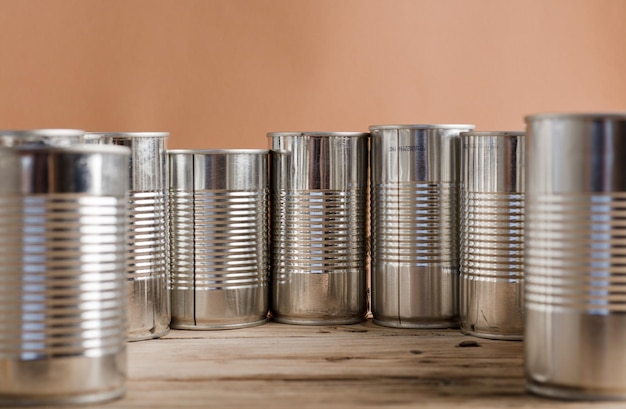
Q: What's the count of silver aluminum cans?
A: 8